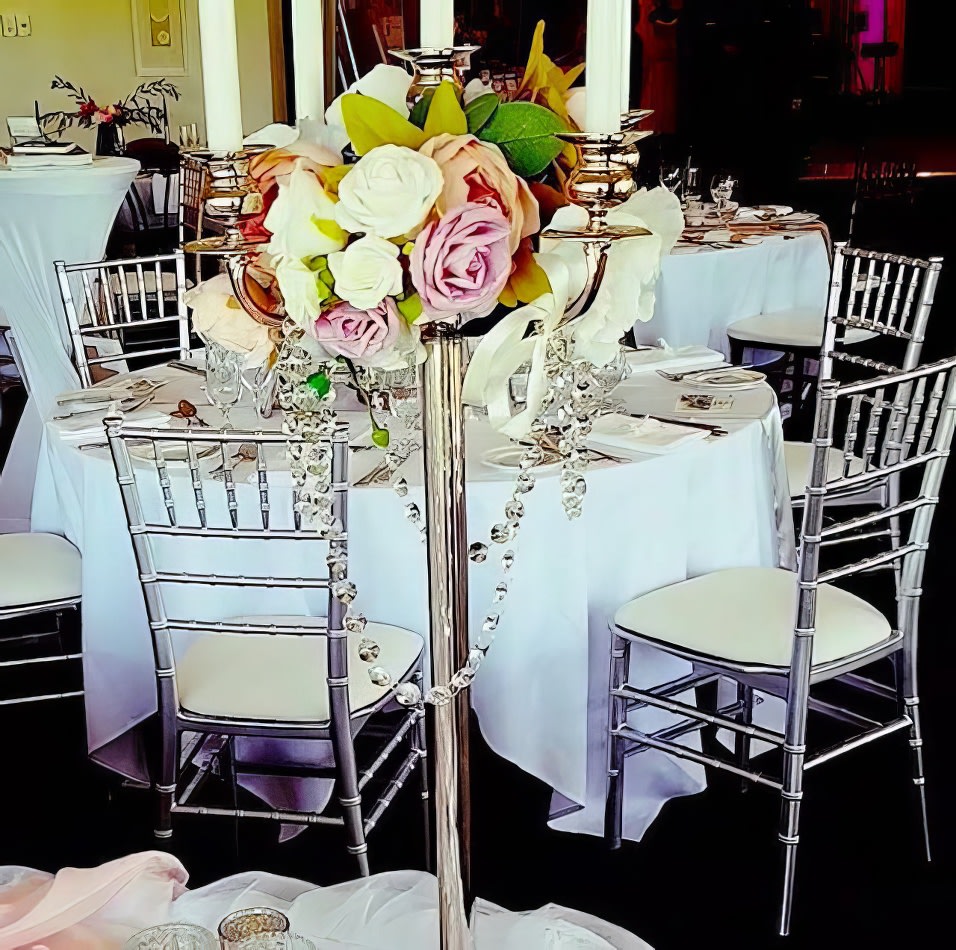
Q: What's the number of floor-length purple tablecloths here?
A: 0